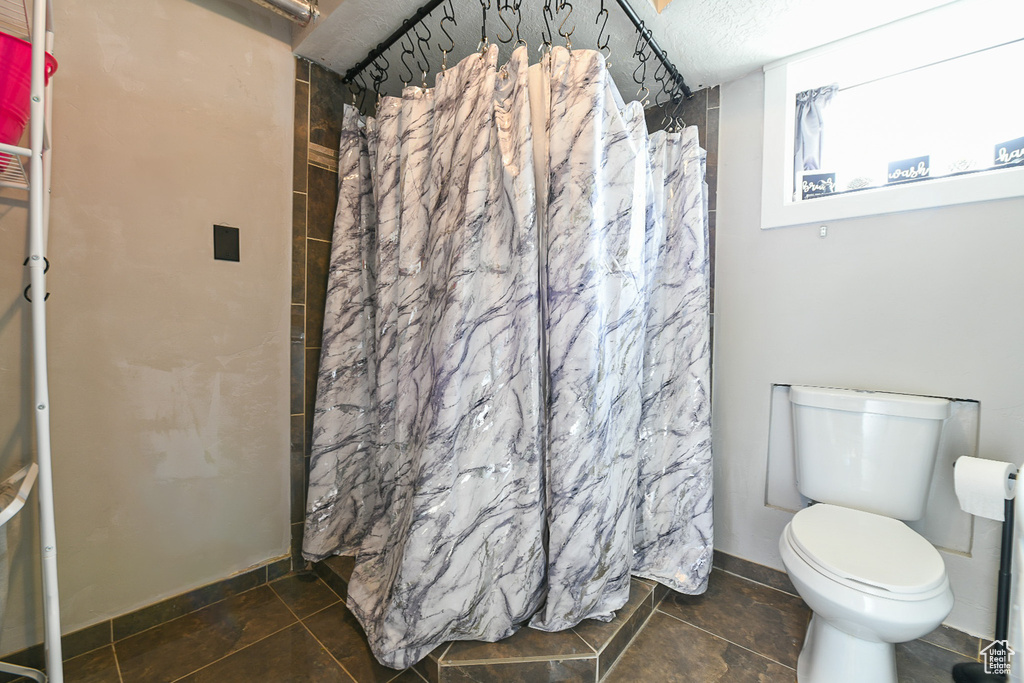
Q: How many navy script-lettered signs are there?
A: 3